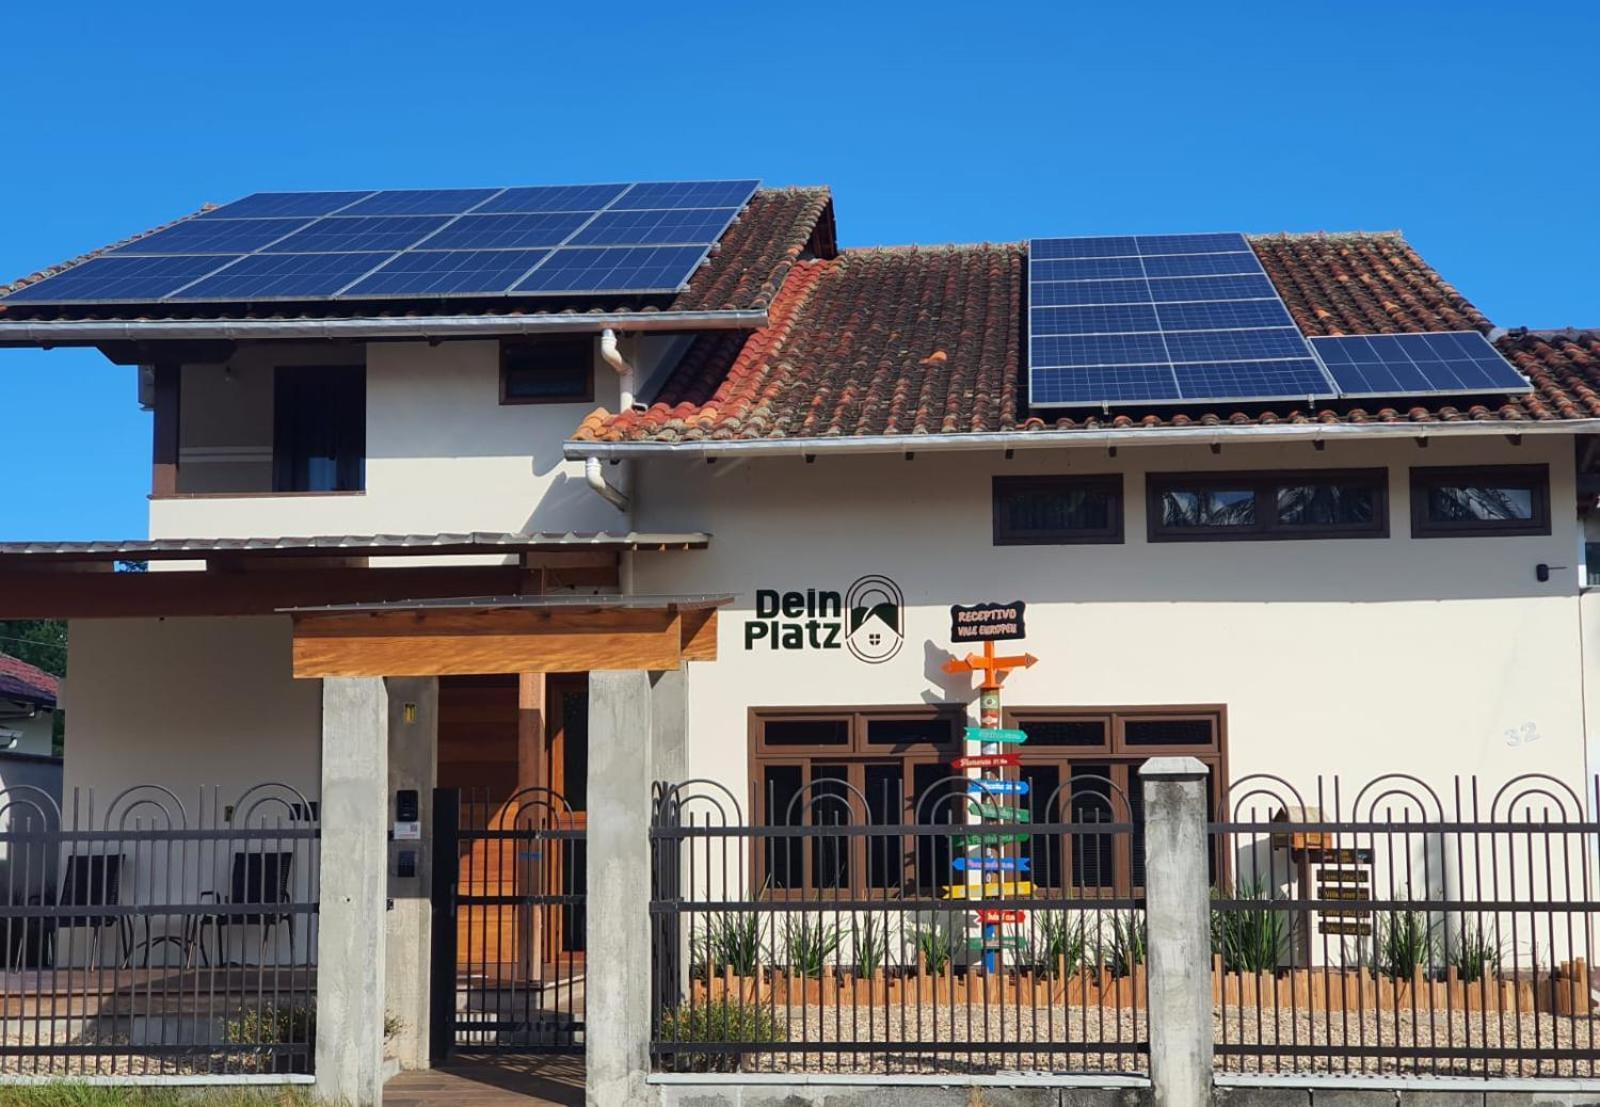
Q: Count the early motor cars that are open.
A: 0